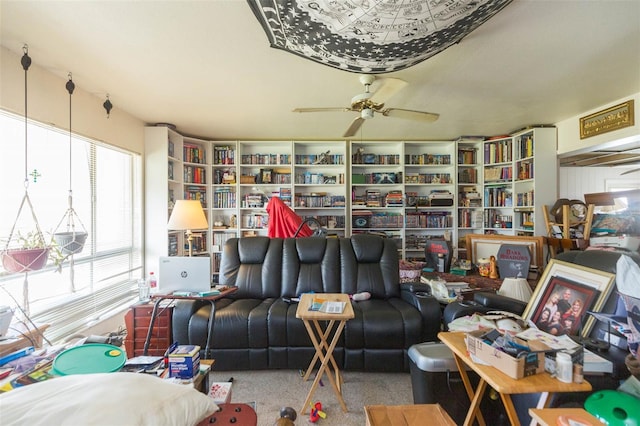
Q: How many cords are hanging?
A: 2